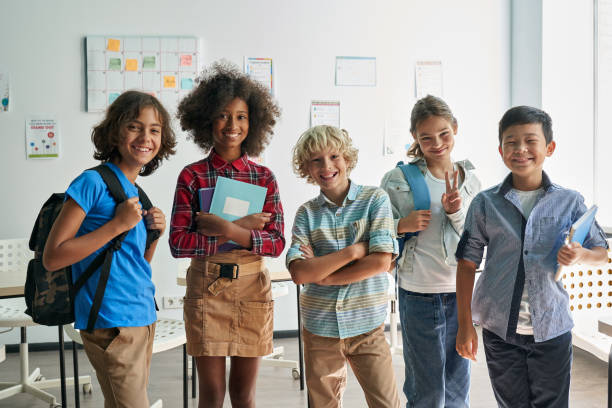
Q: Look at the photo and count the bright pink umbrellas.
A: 0